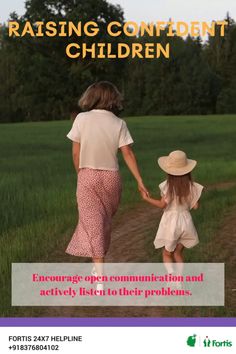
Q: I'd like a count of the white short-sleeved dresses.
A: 1